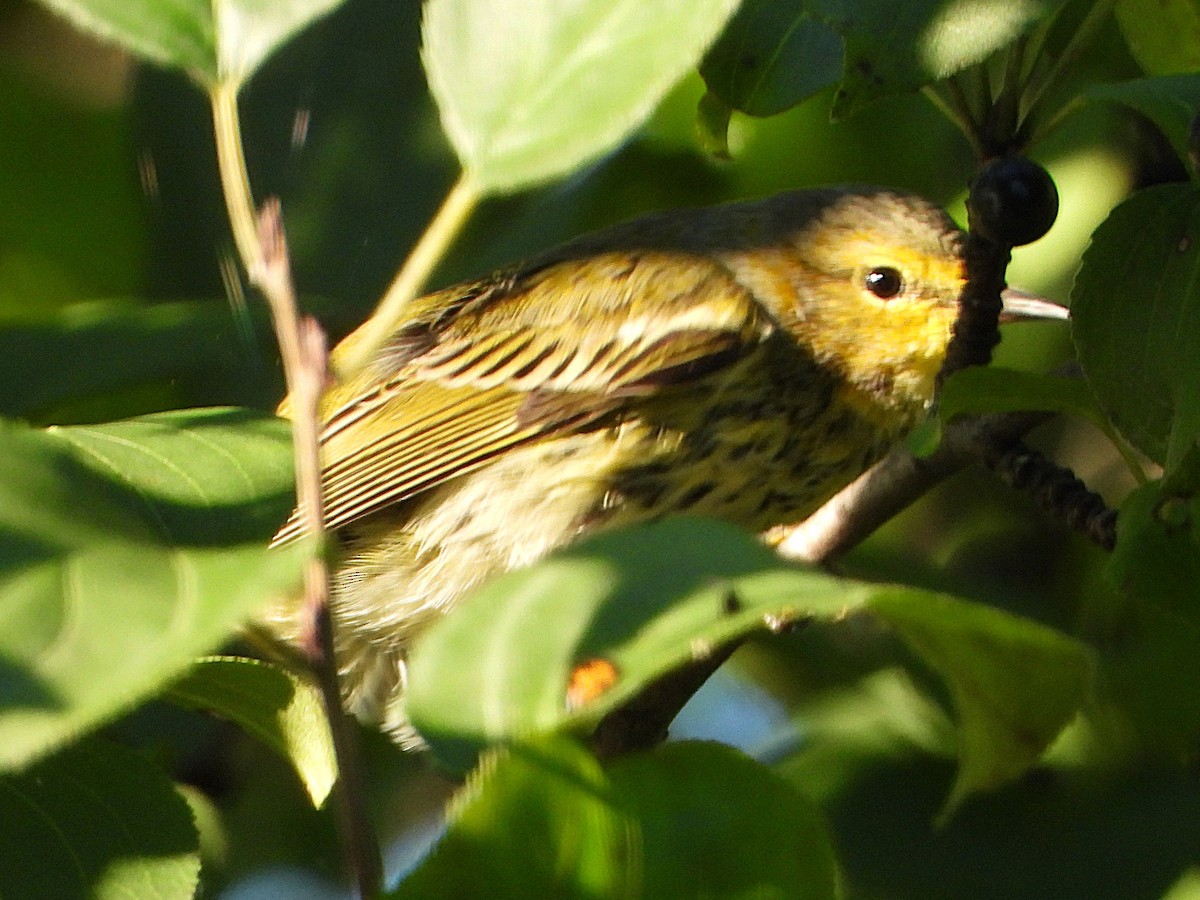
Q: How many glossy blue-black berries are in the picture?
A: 1